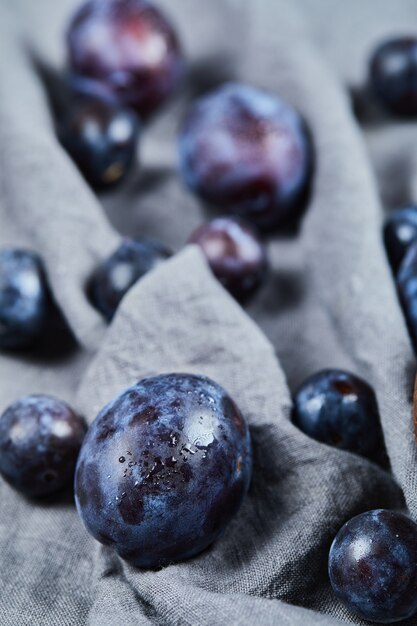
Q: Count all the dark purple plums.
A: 13